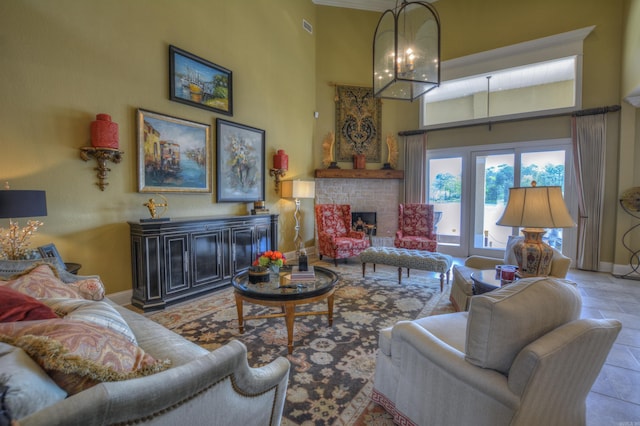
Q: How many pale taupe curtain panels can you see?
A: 2